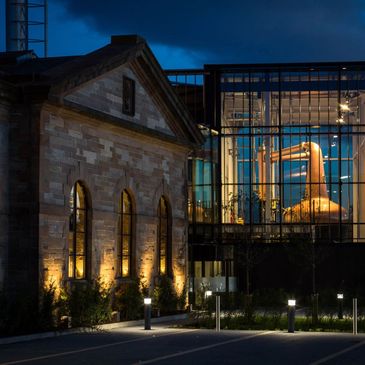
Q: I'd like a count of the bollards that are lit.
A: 4